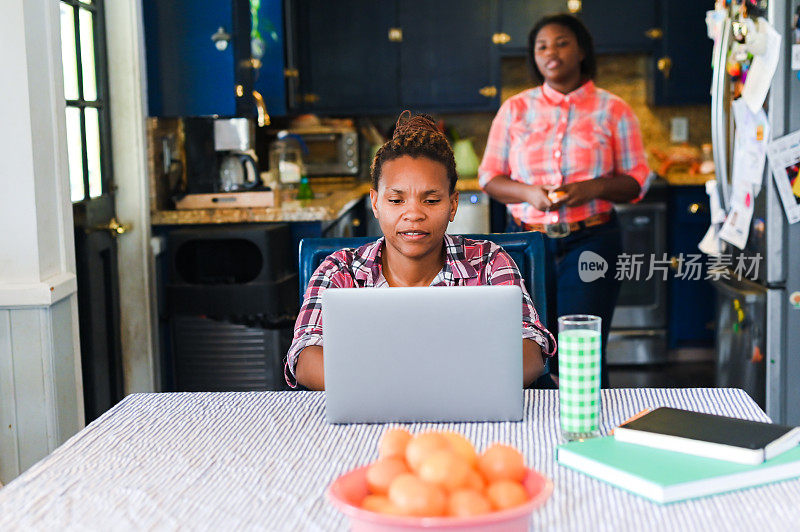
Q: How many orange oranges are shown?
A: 11